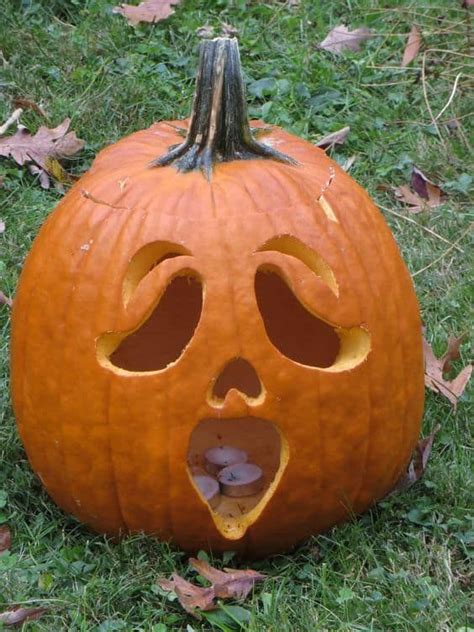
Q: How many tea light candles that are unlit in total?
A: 3